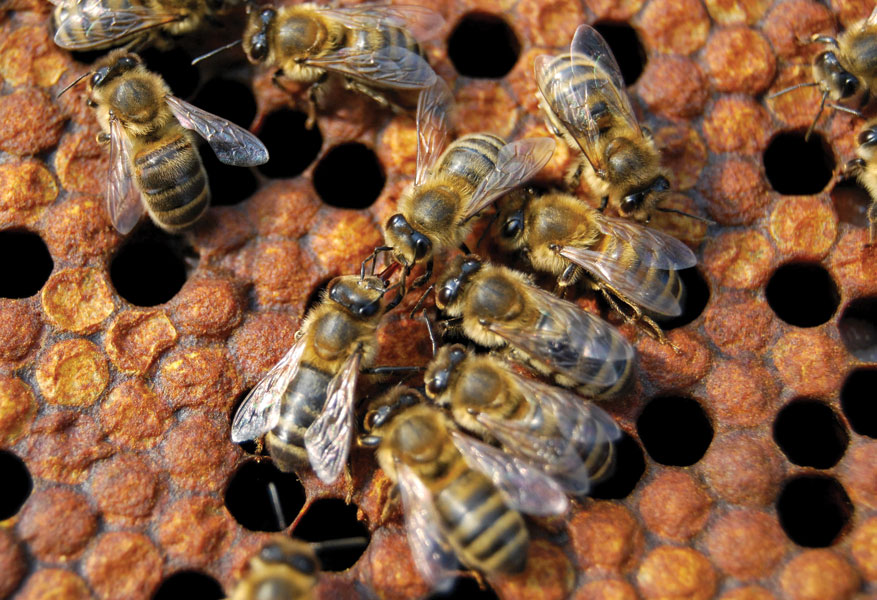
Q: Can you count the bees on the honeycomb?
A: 13